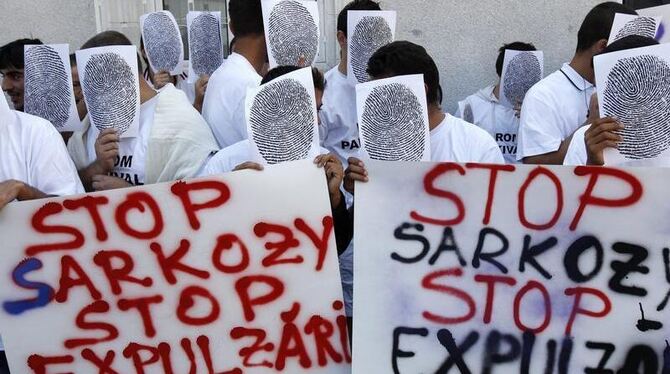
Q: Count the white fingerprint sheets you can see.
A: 11